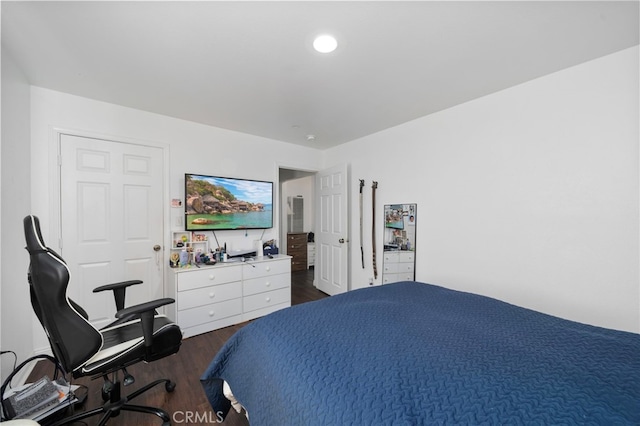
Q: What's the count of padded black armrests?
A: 2